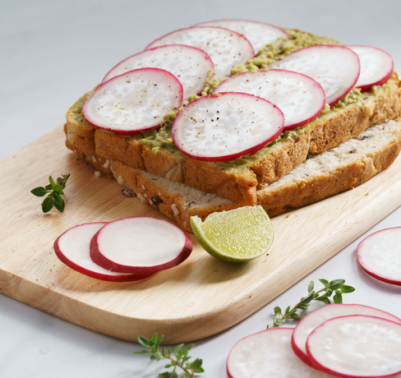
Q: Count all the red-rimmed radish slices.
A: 14